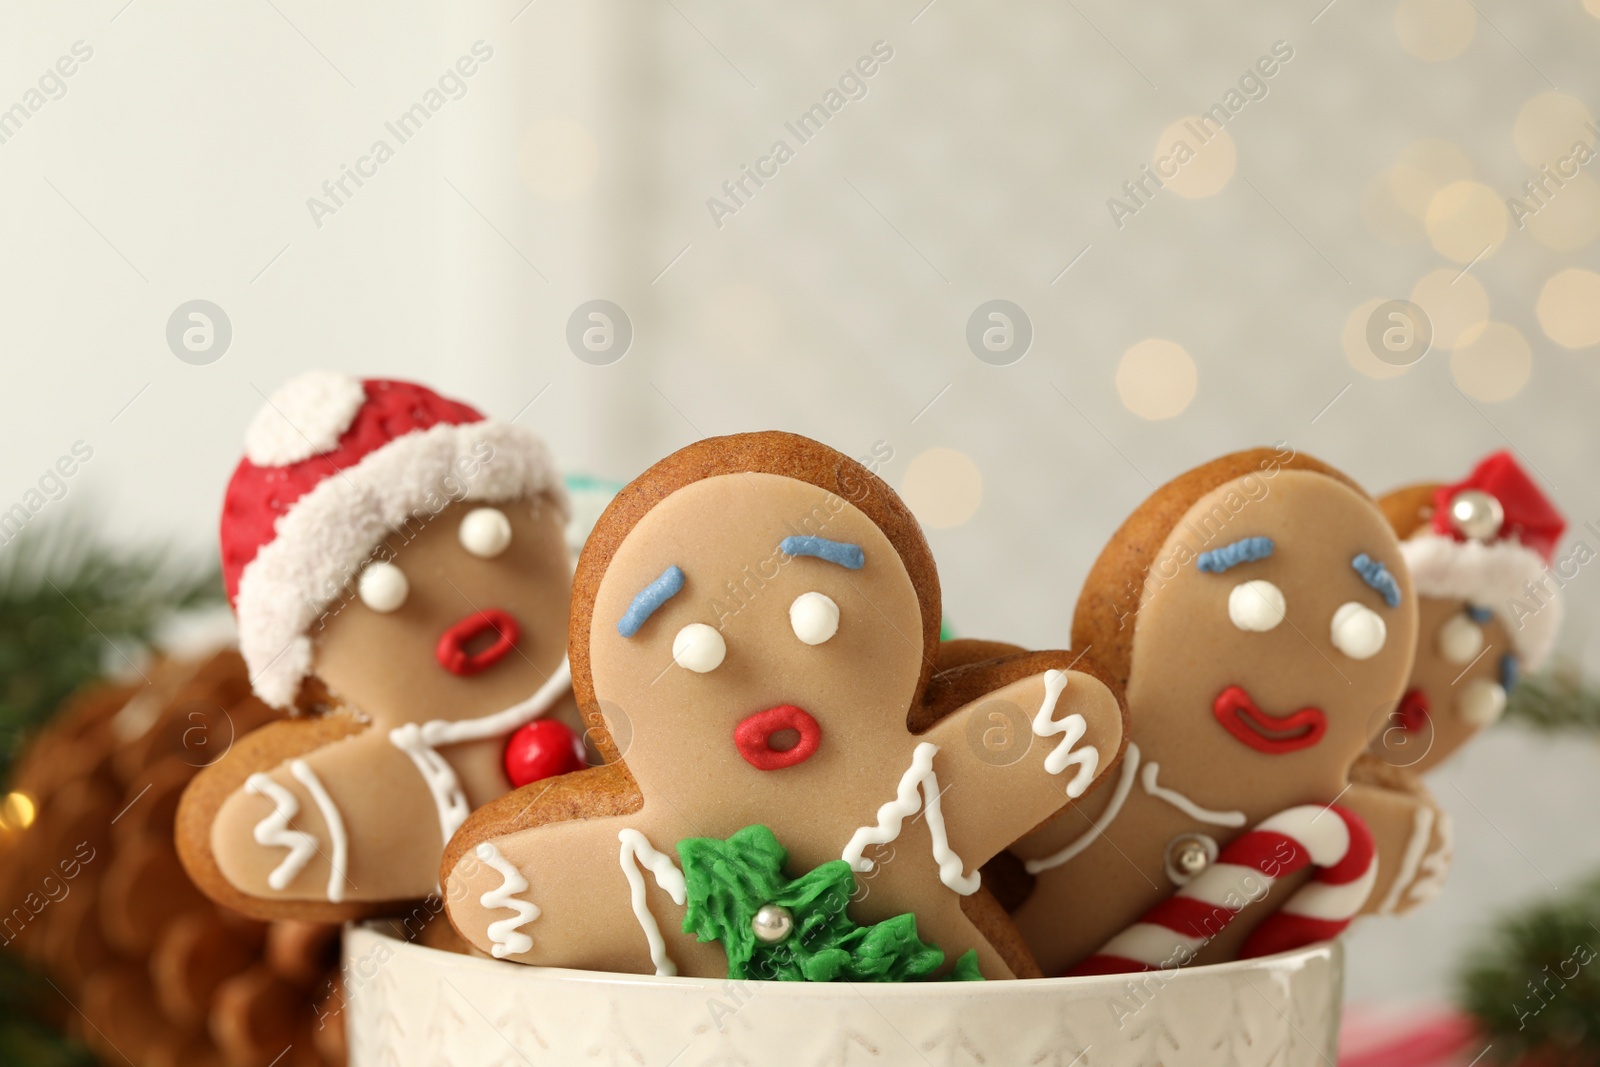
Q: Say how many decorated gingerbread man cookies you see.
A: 4